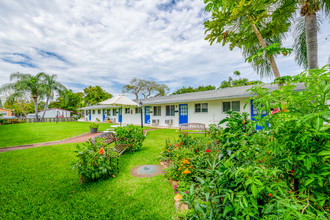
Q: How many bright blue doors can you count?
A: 6